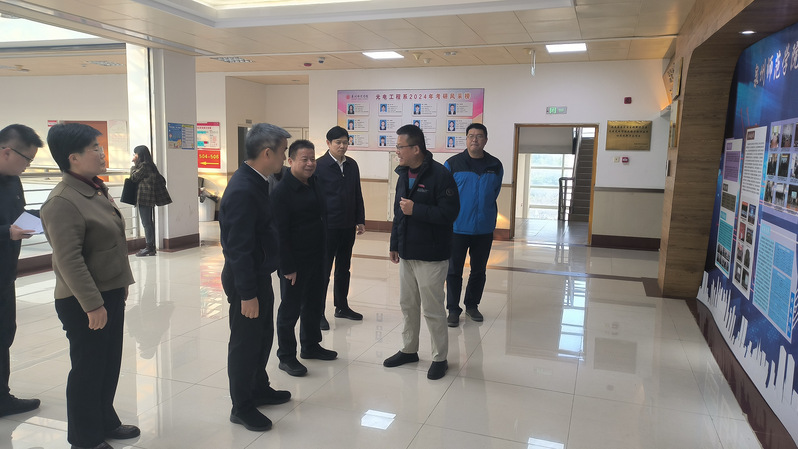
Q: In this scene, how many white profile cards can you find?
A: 12